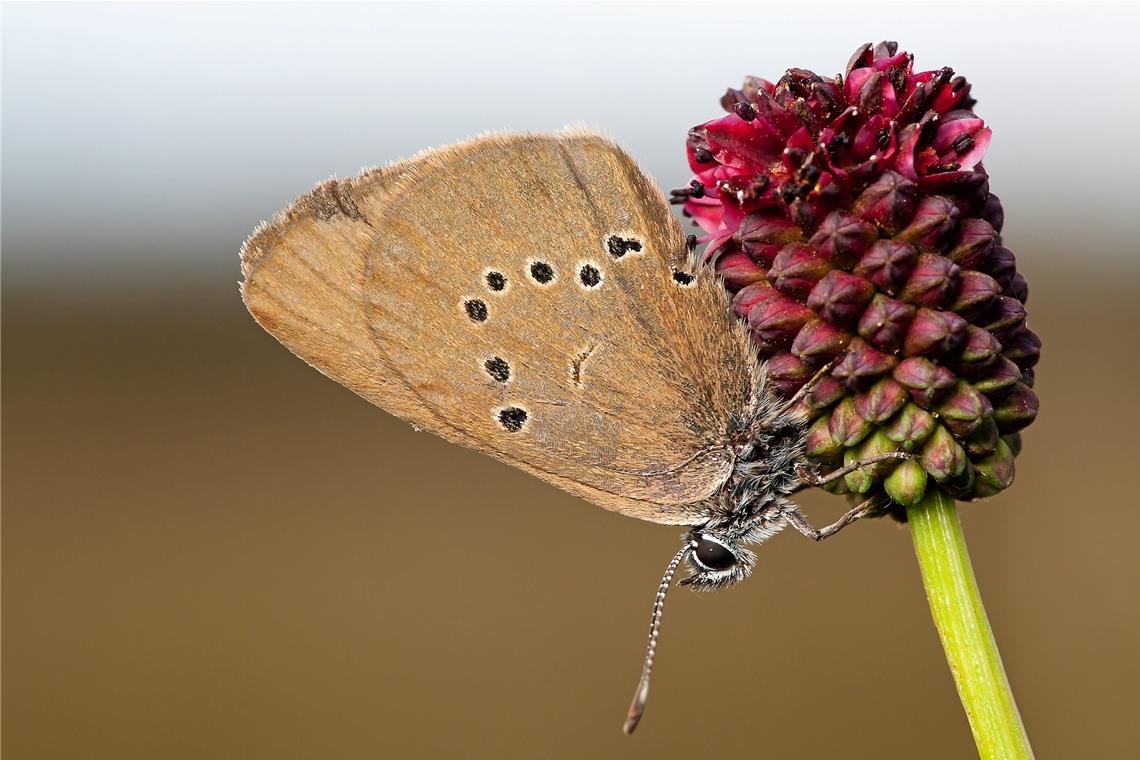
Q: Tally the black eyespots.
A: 8